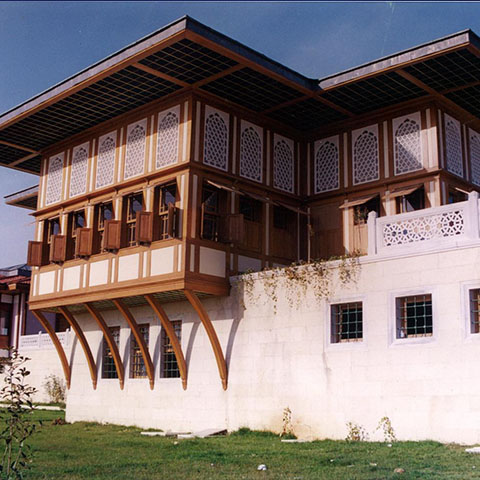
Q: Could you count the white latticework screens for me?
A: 13